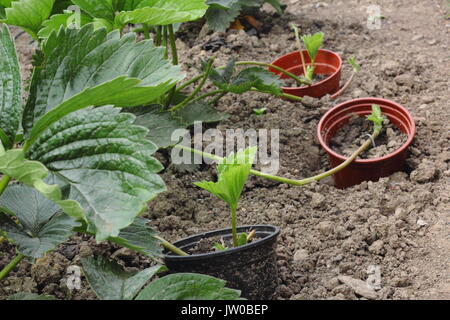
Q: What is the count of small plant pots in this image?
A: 3